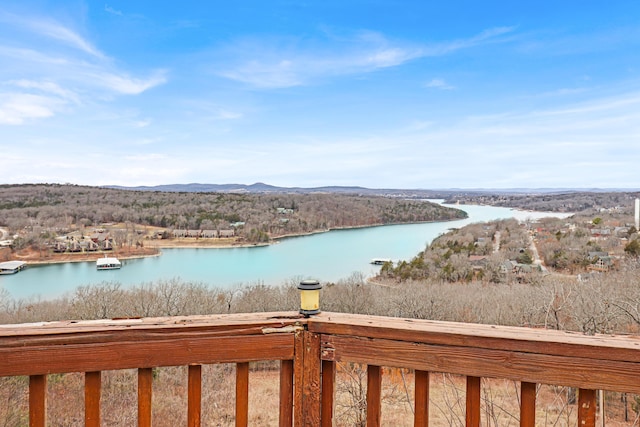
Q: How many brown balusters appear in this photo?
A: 12